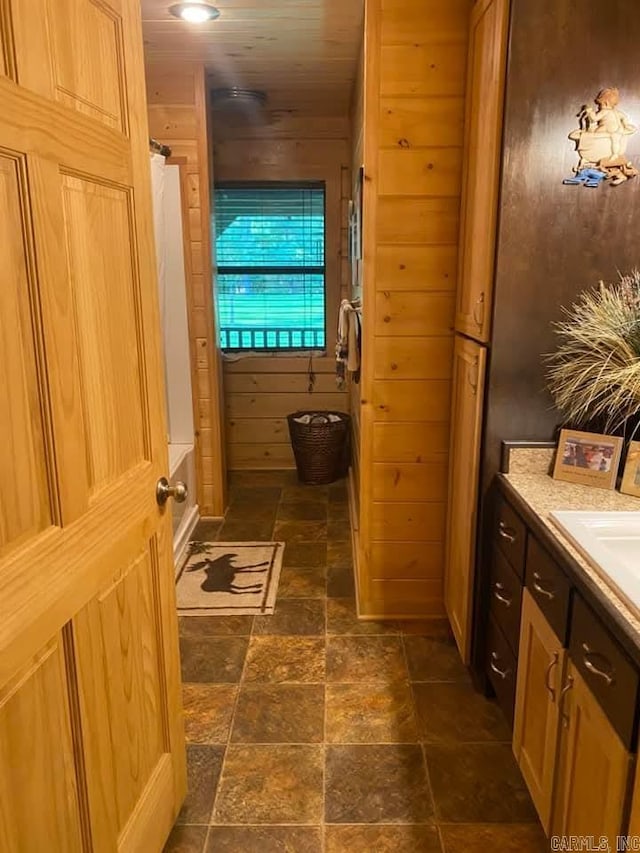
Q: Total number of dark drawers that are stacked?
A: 3